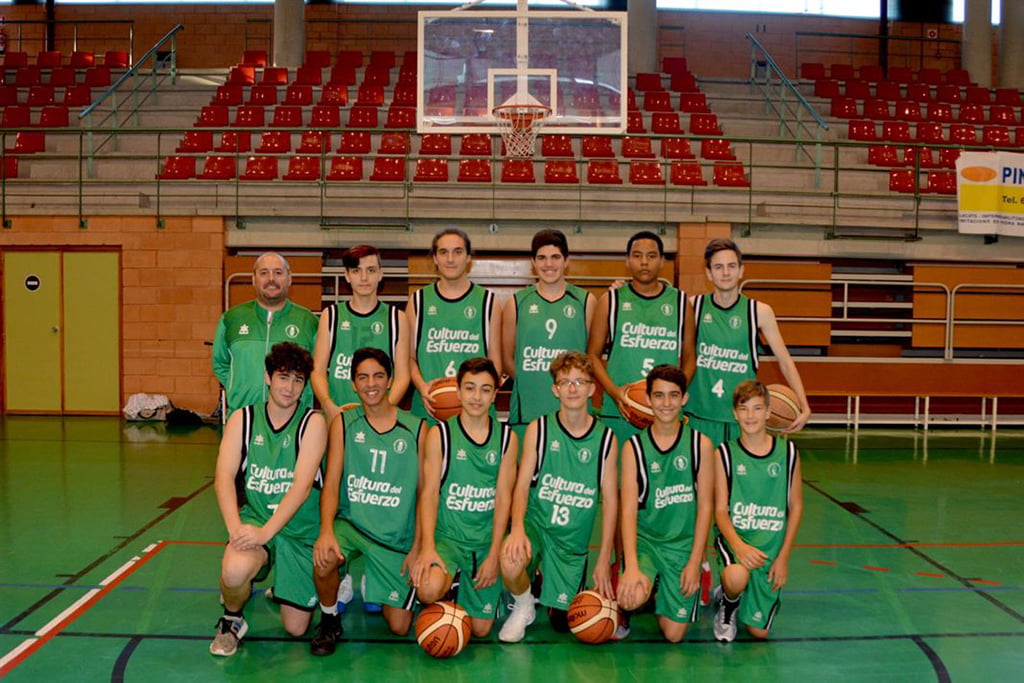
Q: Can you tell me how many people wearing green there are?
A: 12